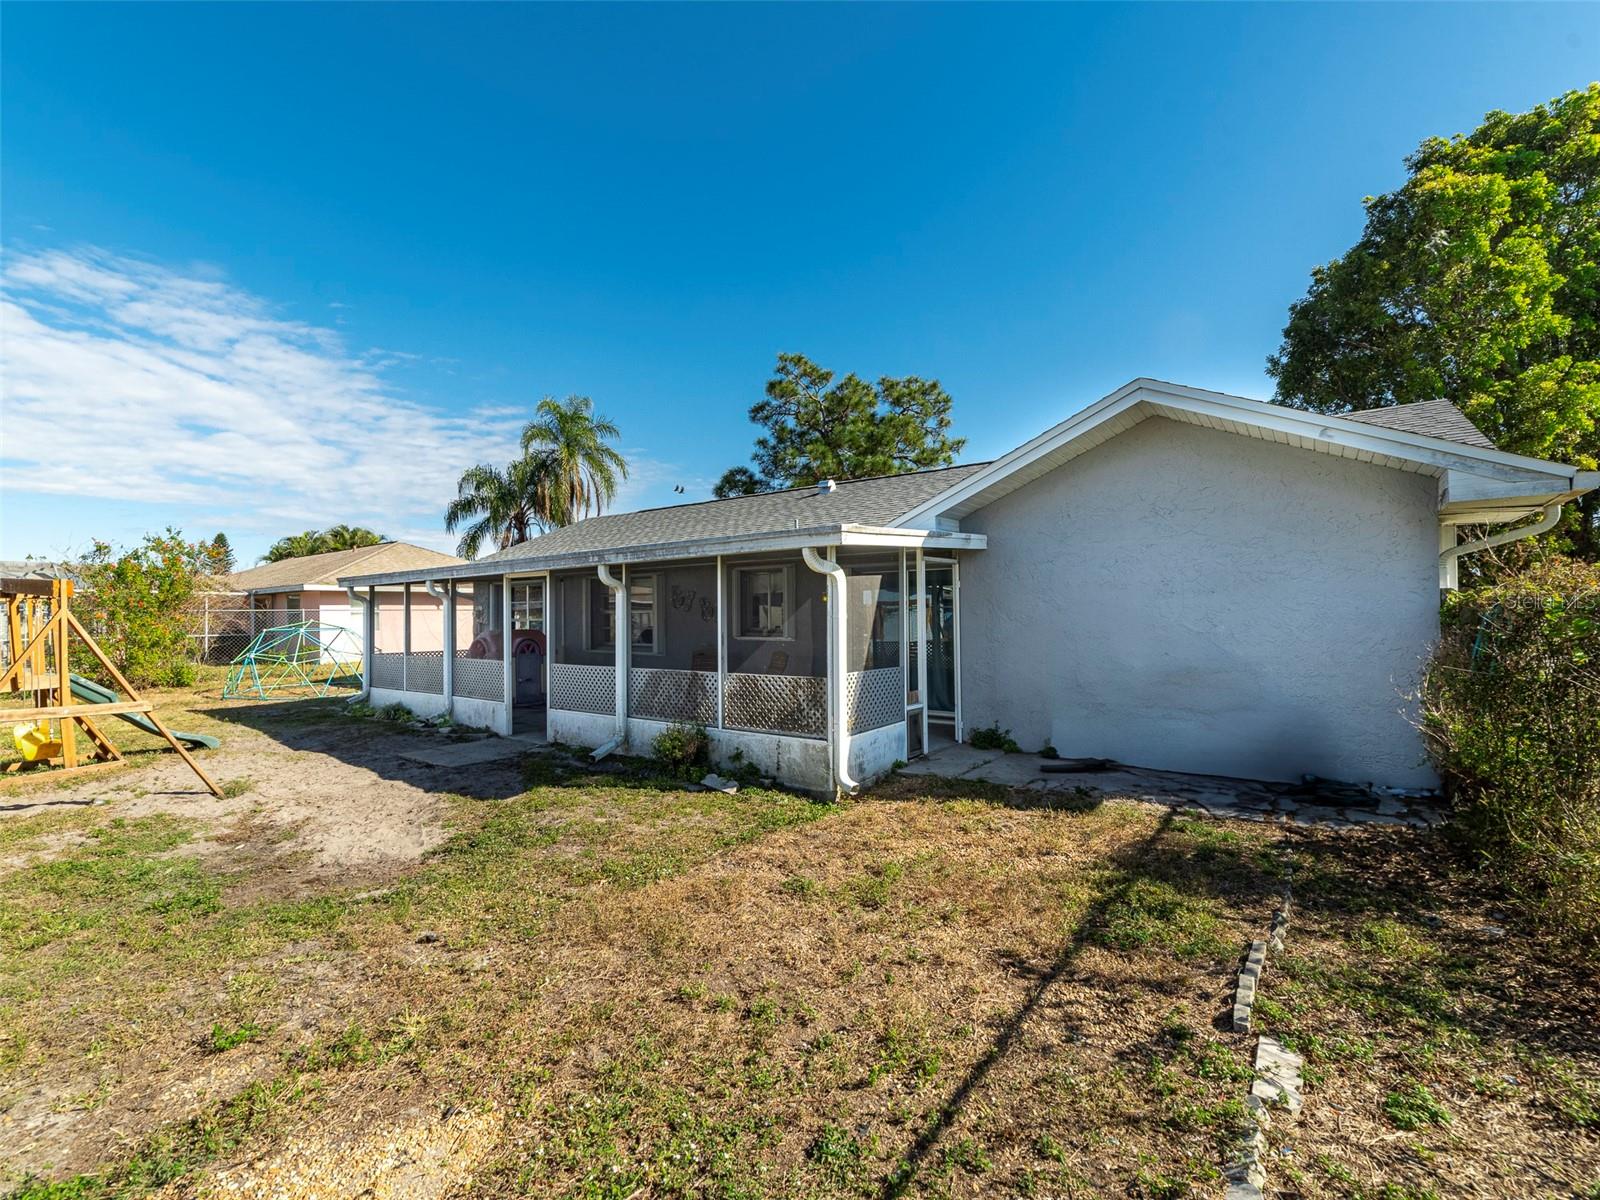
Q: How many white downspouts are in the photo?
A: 5